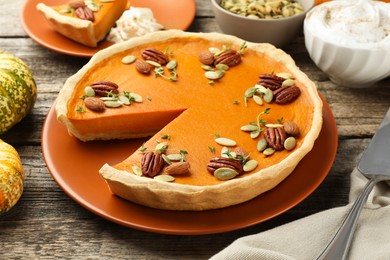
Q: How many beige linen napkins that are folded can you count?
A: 1